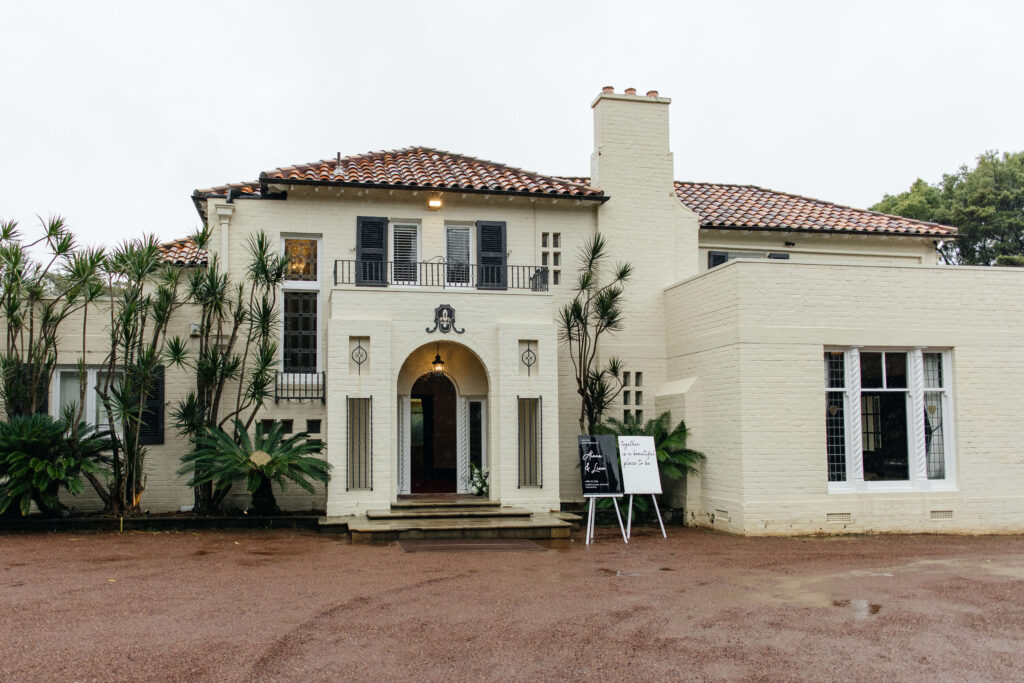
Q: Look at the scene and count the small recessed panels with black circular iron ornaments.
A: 2